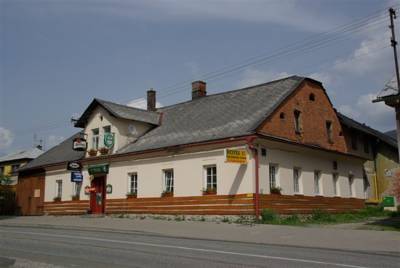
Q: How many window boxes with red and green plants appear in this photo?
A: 8